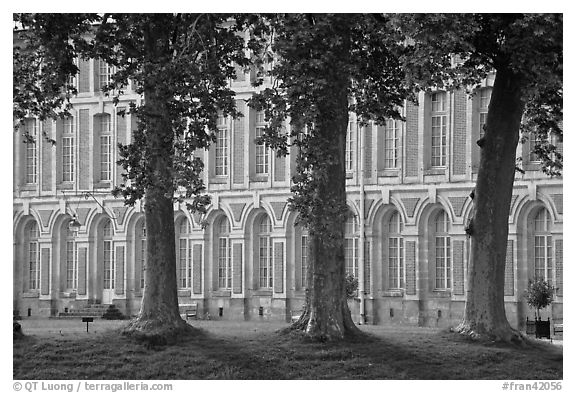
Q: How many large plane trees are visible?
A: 3